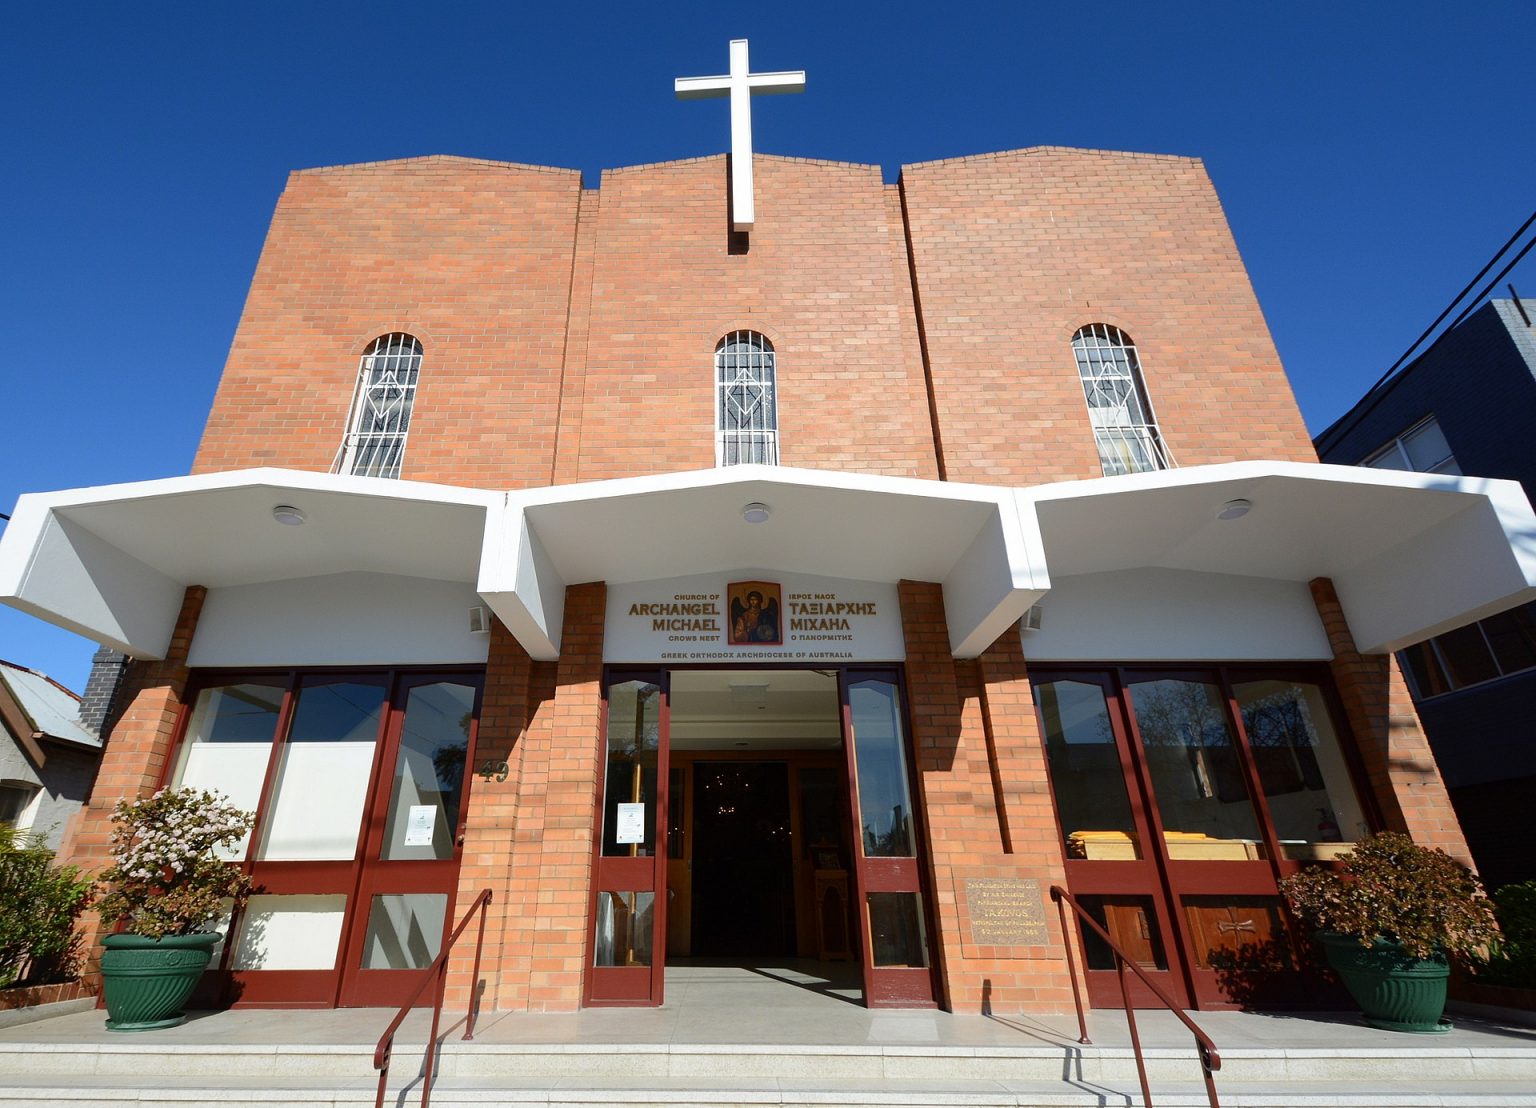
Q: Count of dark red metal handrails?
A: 2